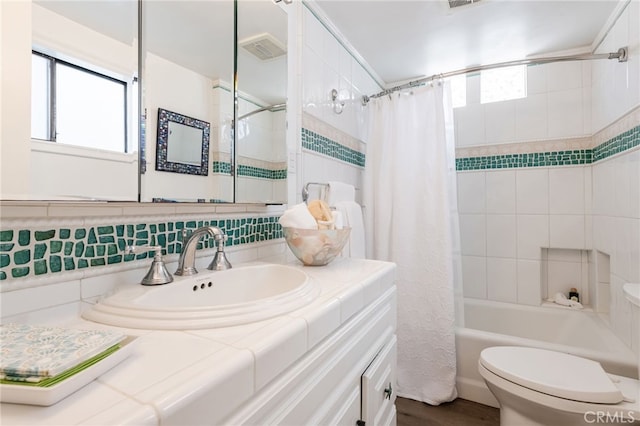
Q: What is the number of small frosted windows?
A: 2